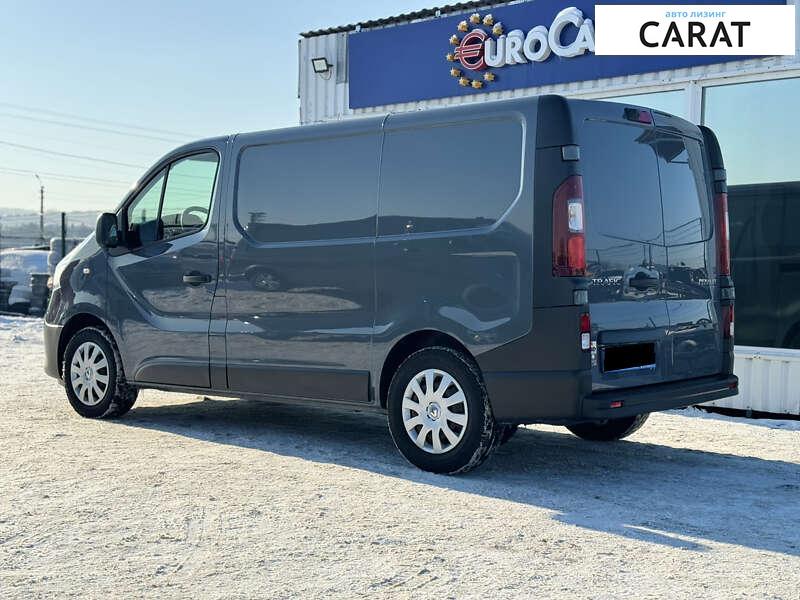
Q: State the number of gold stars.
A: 10